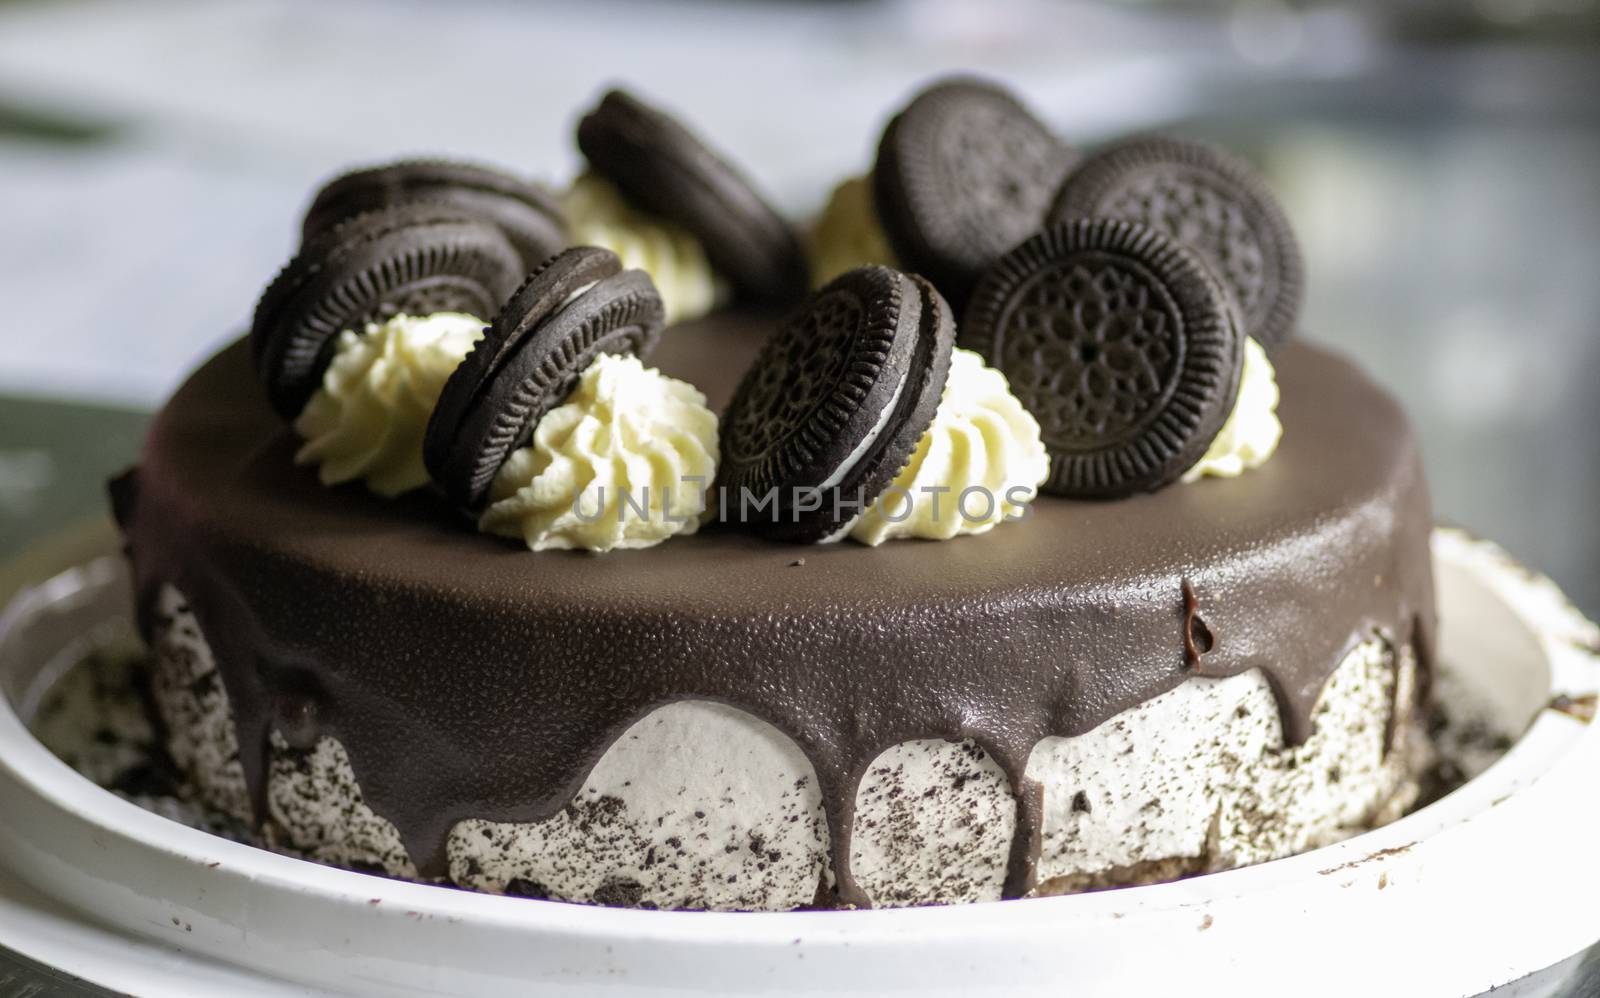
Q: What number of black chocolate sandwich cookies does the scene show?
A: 8